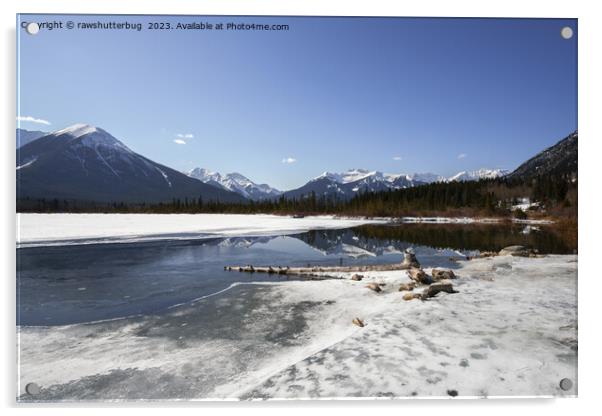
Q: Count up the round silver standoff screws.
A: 4